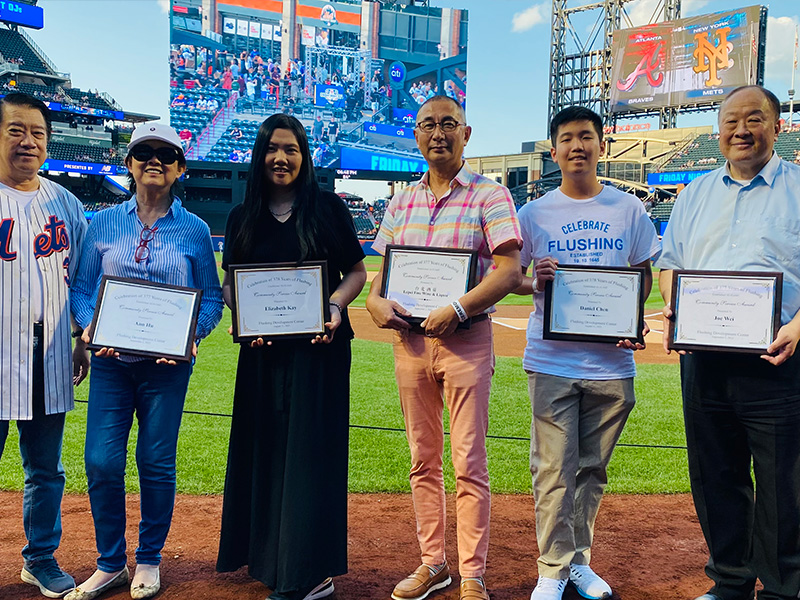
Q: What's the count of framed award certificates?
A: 5